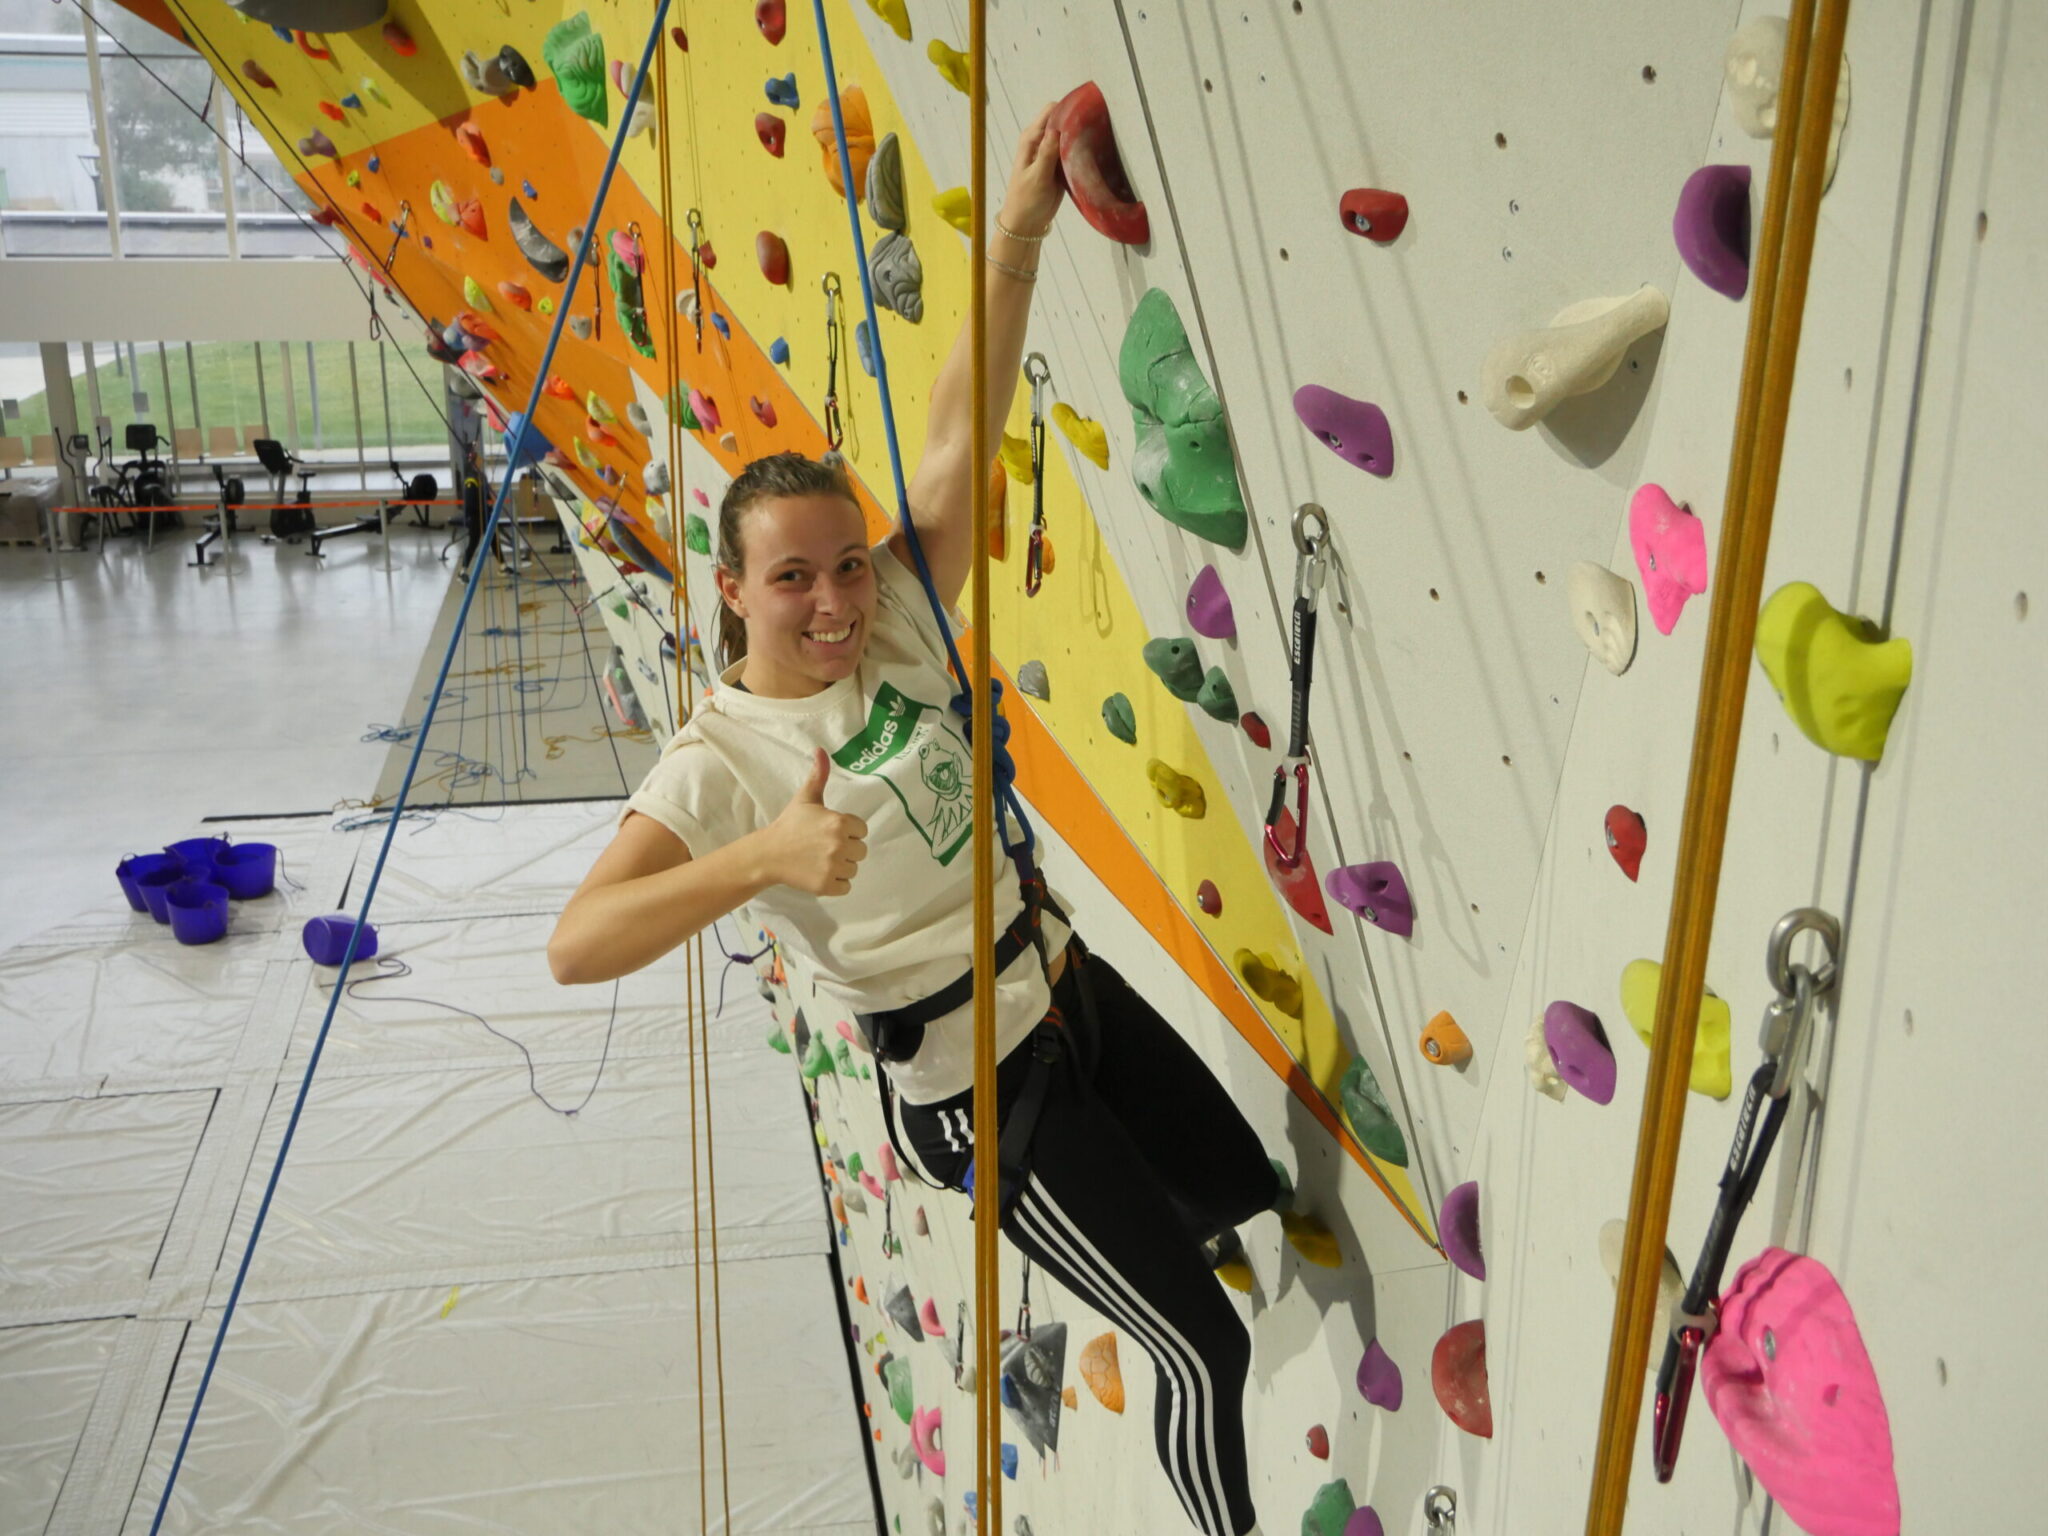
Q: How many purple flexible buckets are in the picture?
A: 6